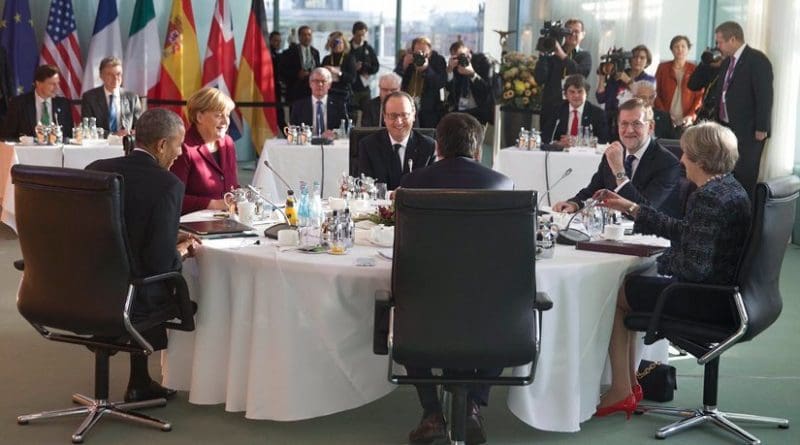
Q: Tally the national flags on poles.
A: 6